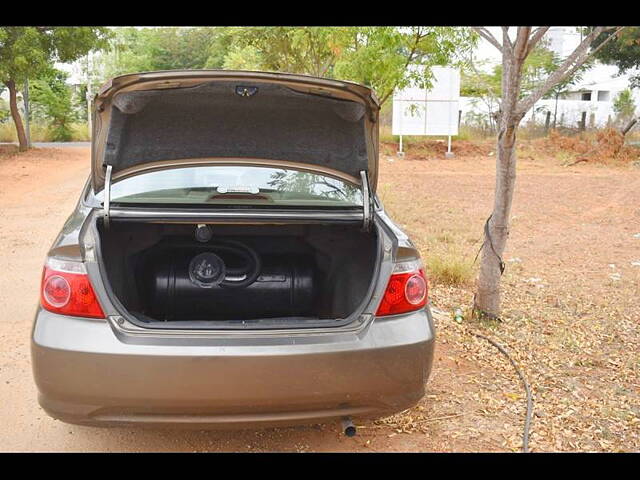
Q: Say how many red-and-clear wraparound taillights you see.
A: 2